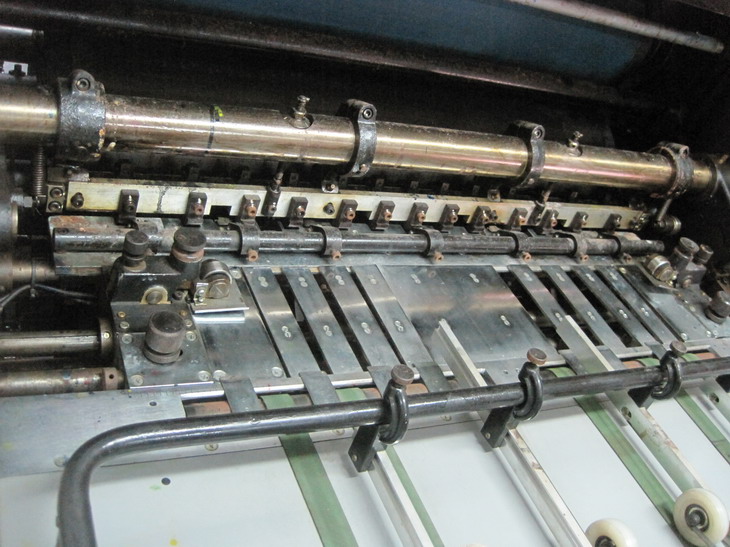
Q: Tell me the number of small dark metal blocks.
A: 13